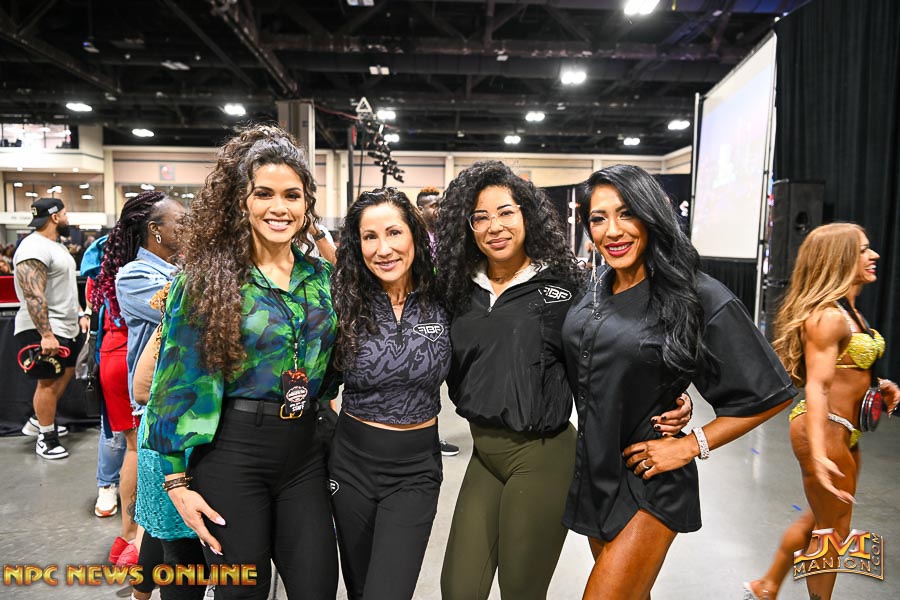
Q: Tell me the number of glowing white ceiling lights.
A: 11